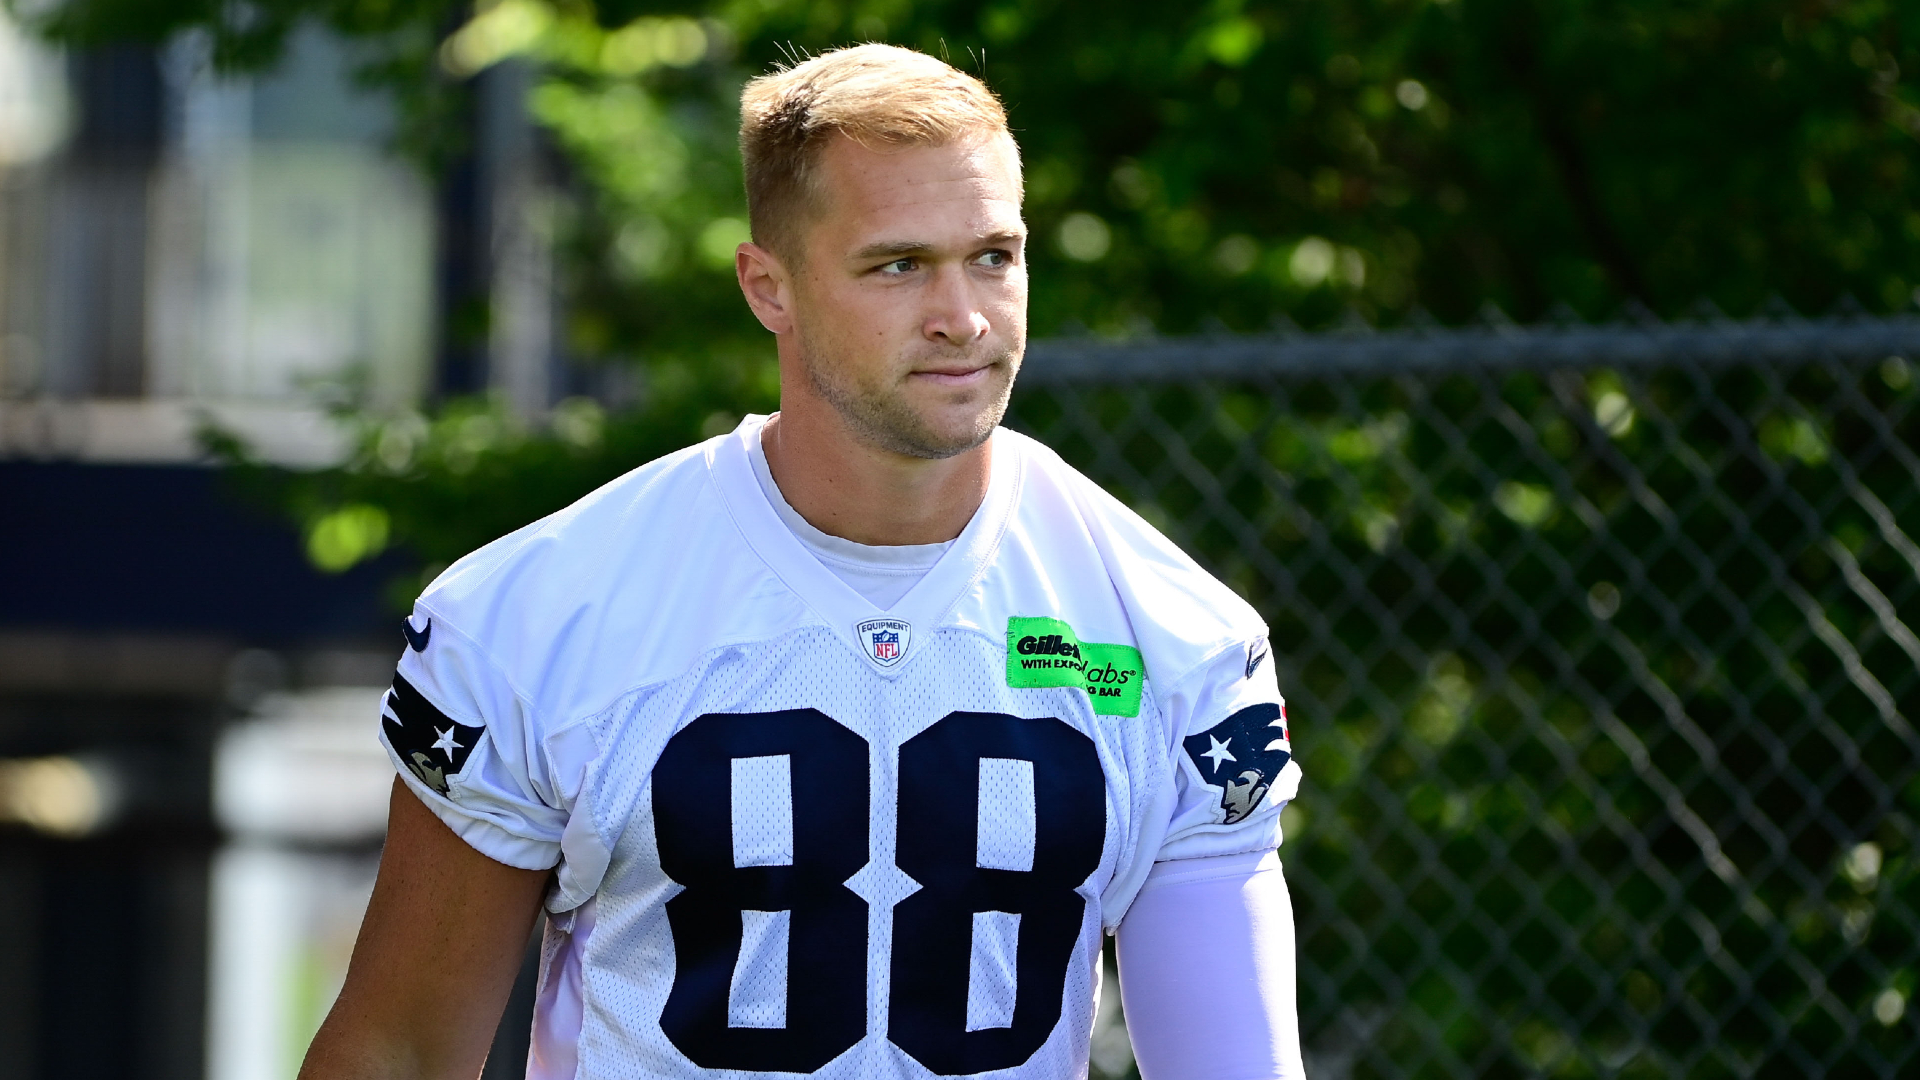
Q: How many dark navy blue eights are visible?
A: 2